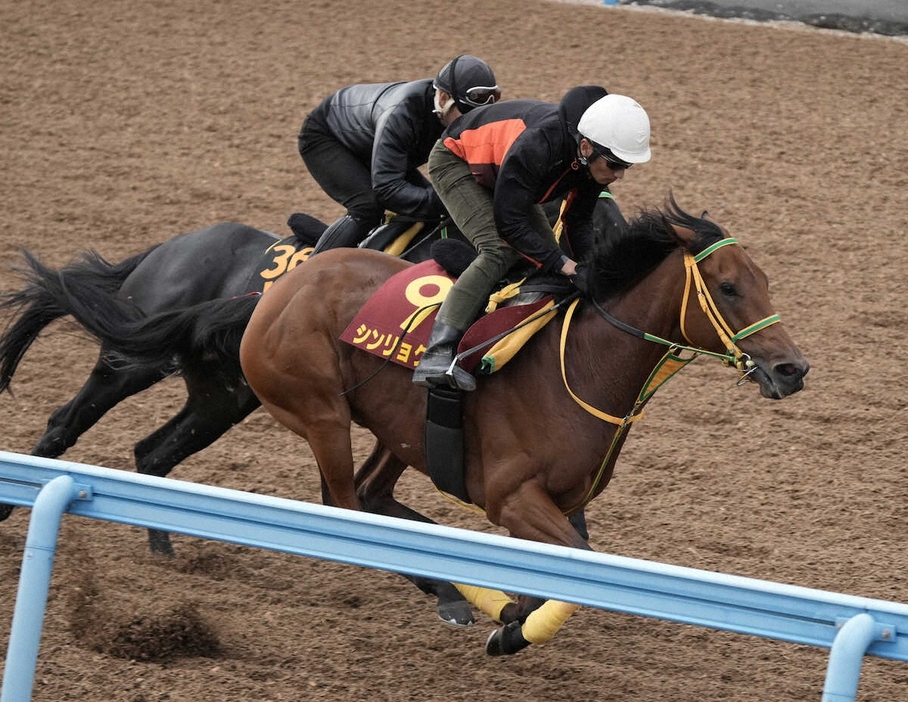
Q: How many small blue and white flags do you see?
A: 0